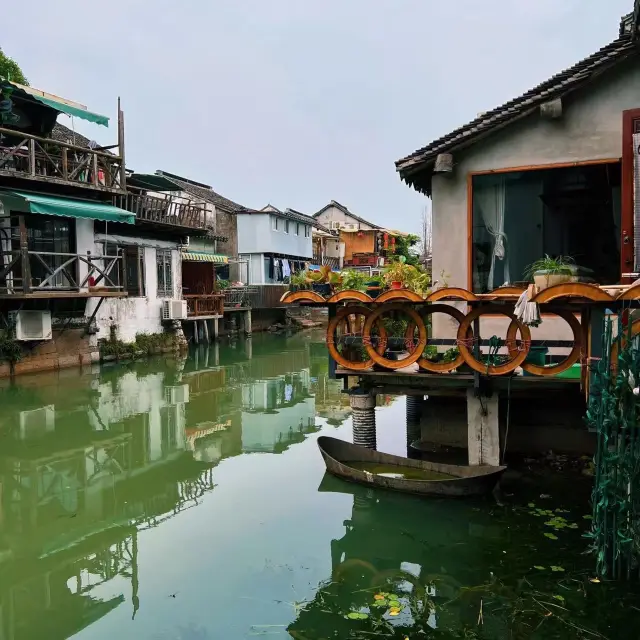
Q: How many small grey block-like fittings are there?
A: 2